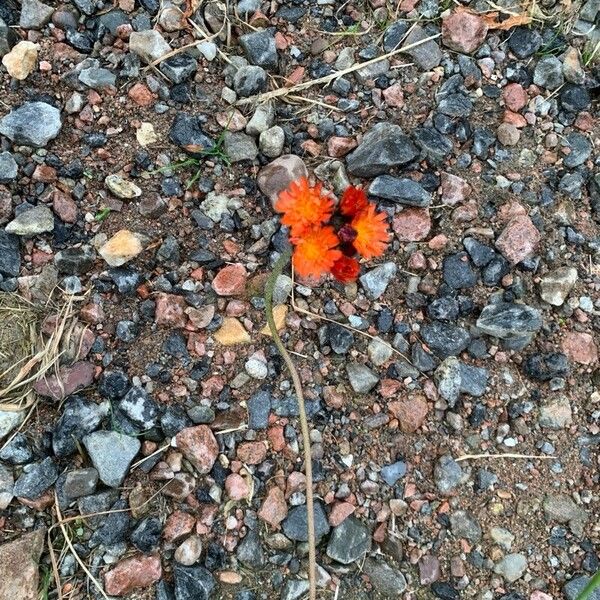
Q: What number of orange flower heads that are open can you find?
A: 3